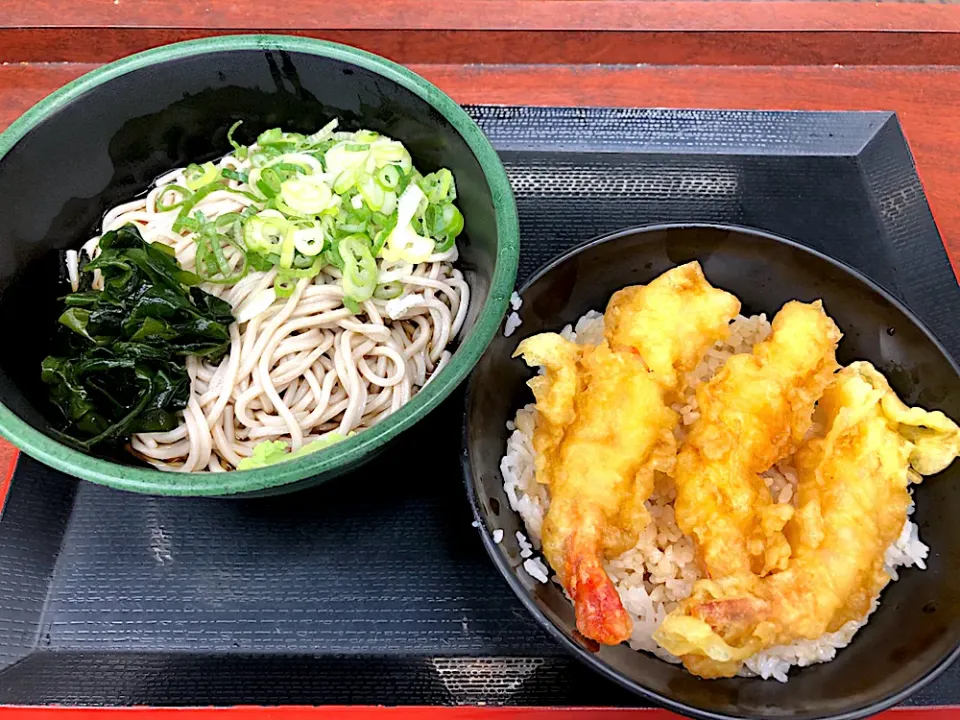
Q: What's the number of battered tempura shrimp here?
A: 3